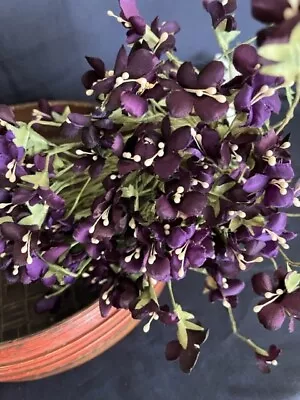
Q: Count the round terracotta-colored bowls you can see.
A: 1